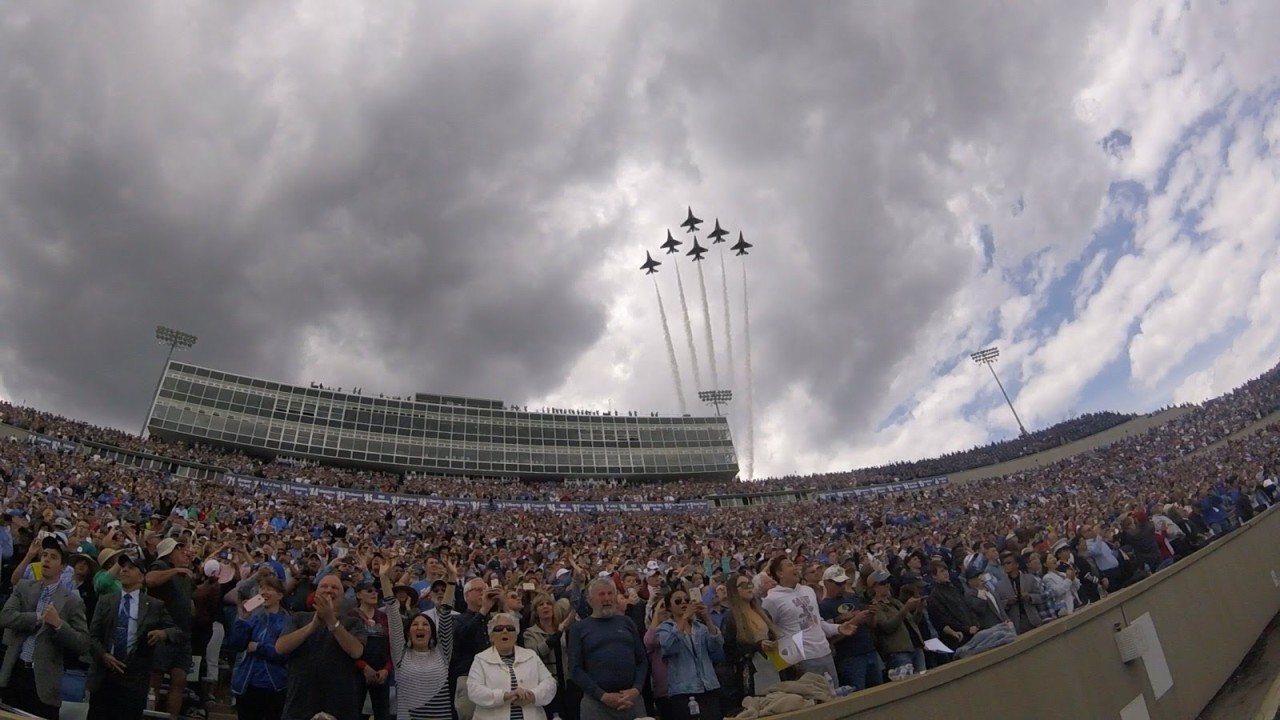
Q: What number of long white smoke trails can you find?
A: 5